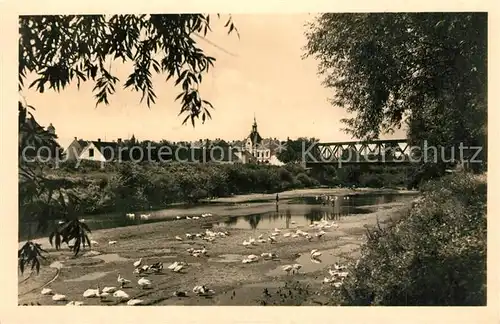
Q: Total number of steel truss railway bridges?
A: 1